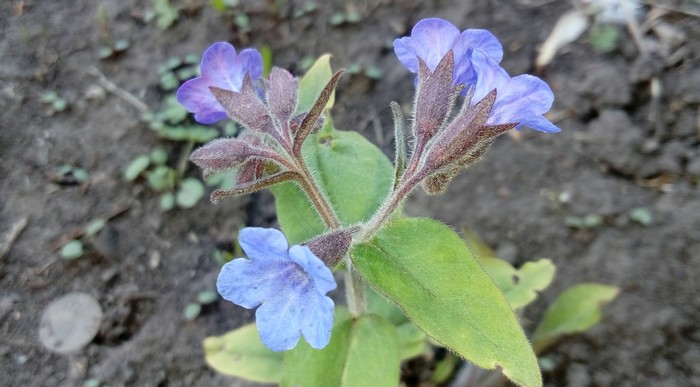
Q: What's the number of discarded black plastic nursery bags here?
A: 0